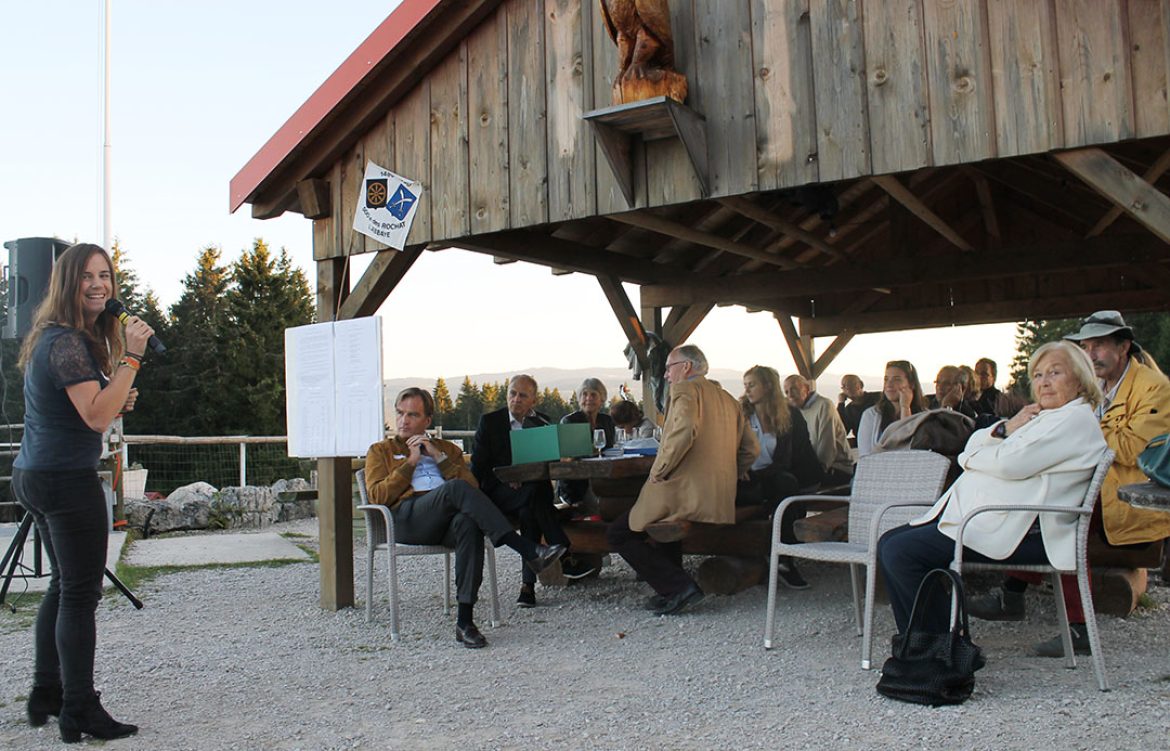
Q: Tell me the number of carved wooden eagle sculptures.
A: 1